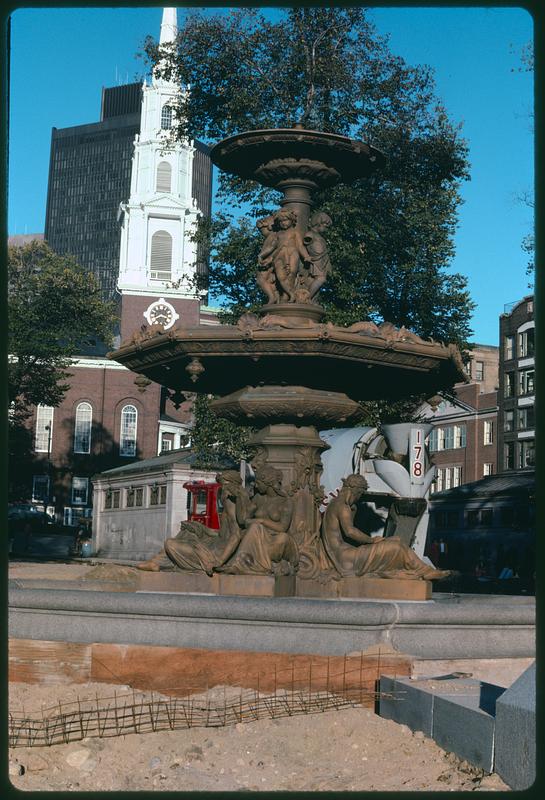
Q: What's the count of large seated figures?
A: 3